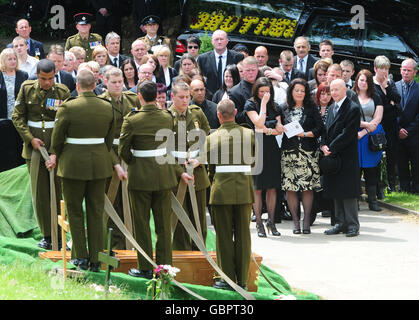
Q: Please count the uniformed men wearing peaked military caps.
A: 2